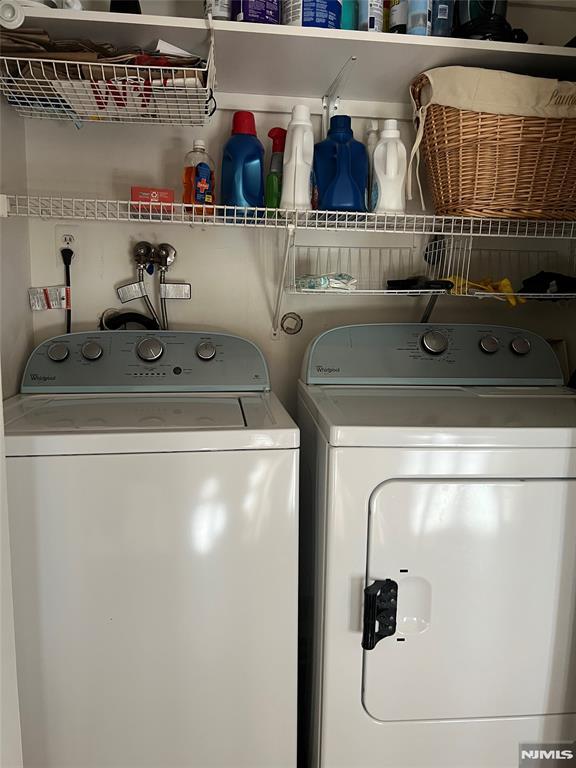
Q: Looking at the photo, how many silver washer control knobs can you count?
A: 4